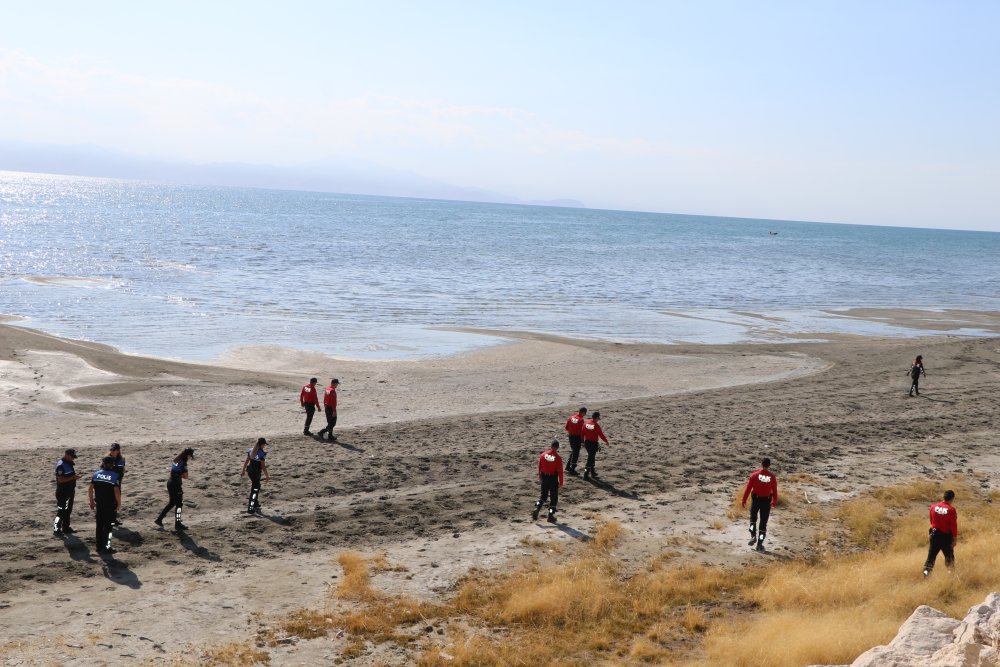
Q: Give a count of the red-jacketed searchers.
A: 7